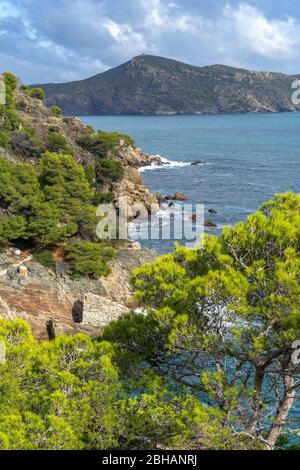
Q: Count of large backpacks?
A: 0